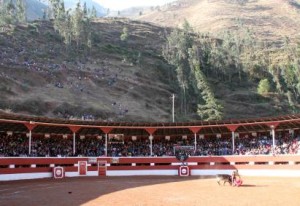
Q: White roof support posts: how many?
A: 7